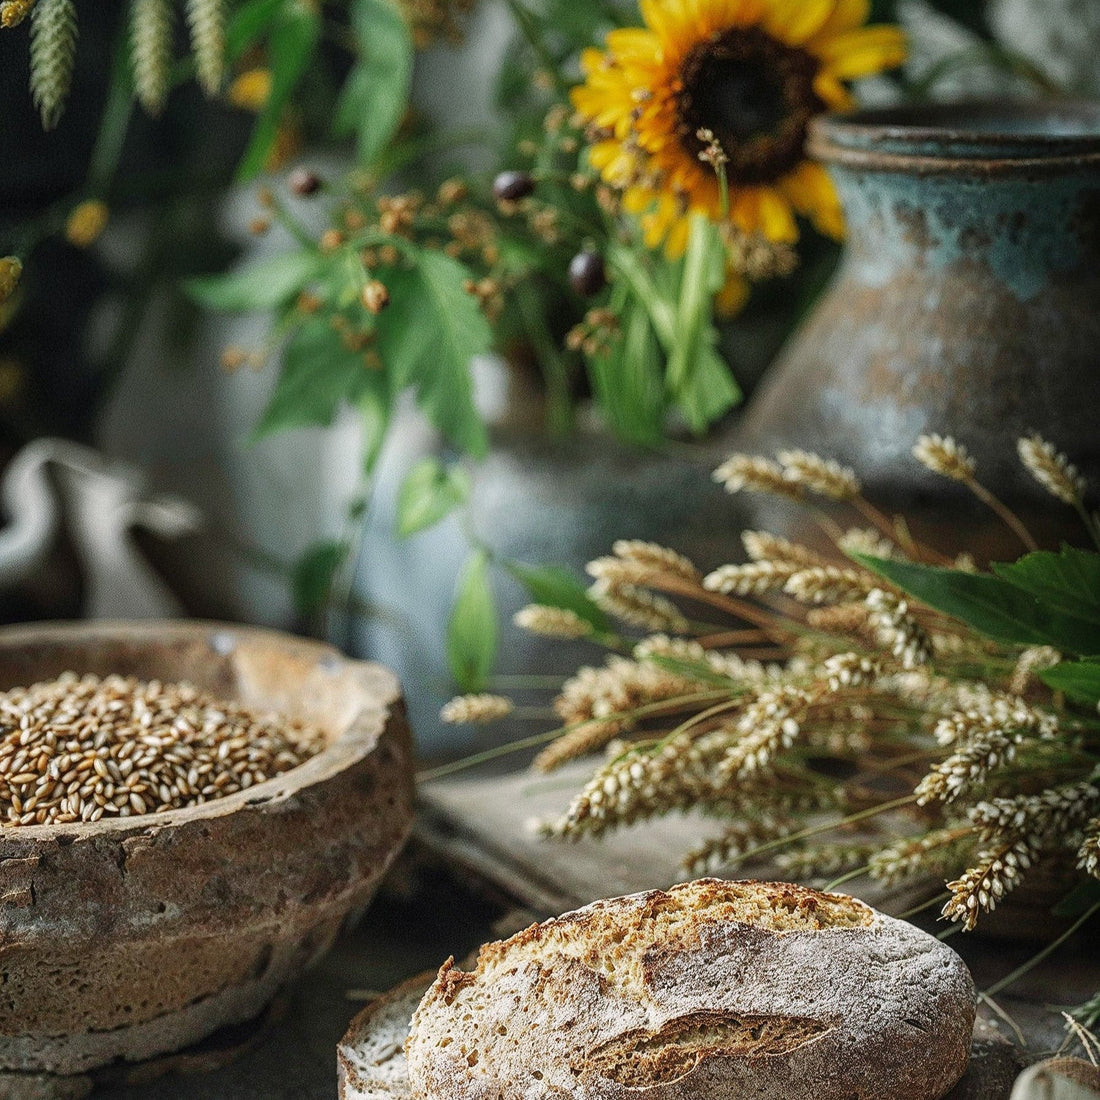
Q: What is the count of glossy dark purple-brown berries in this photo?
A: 3